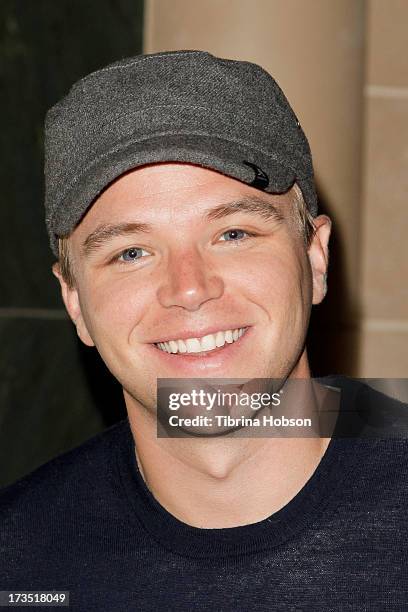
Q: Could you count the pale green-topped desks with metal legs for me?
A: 0